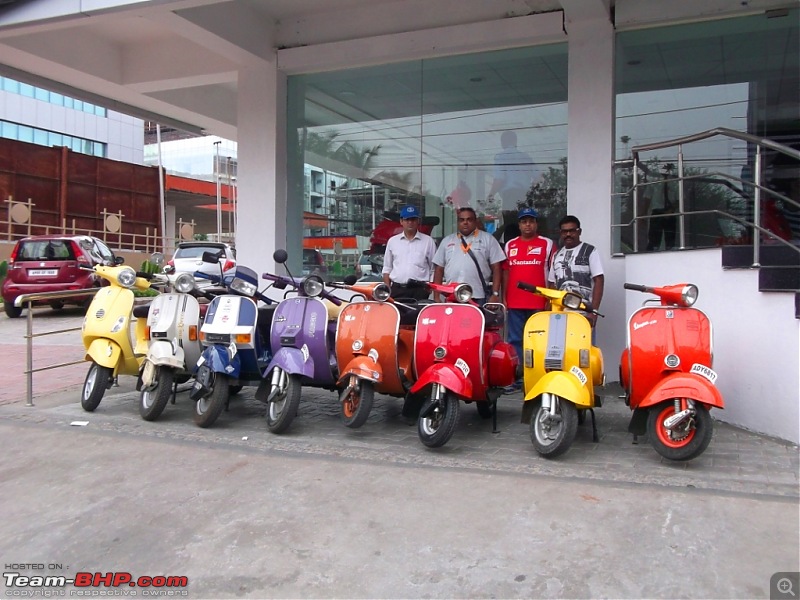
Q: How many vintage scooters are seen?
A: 8